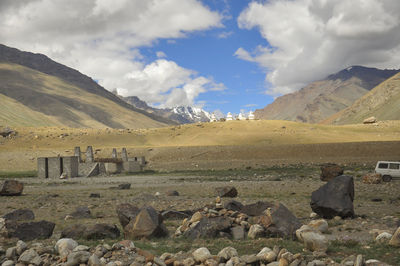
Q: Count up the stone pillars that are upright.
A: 4